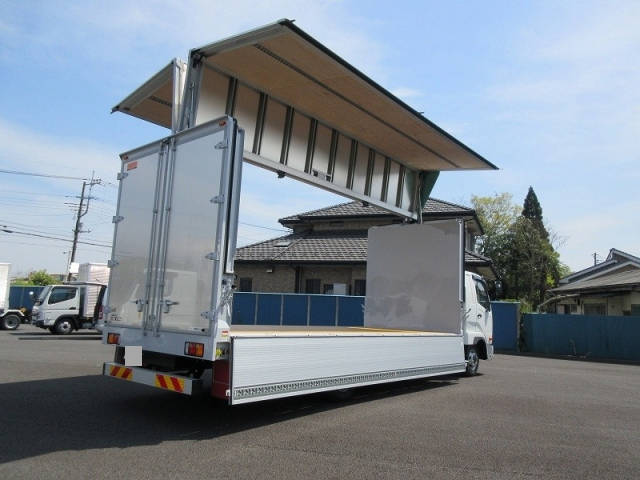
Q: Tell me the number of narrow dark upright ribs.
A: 9